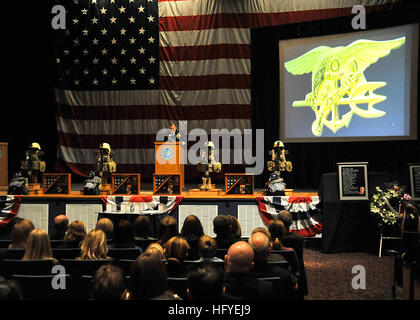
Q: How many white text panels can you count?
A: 4